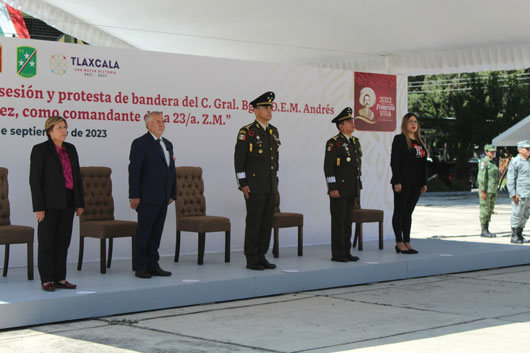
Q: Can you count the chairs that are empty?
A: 5